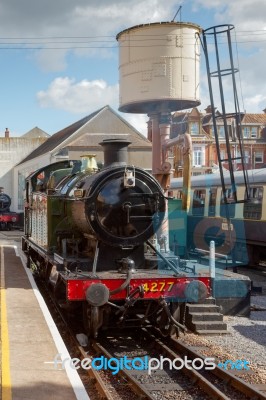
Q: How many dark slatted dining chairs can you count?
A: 0